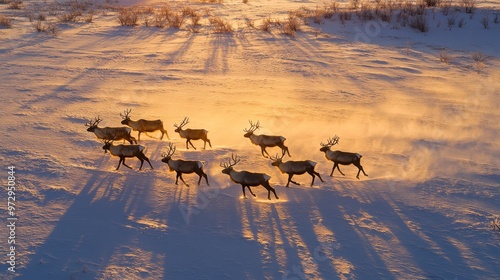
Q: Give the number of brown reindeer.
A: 9